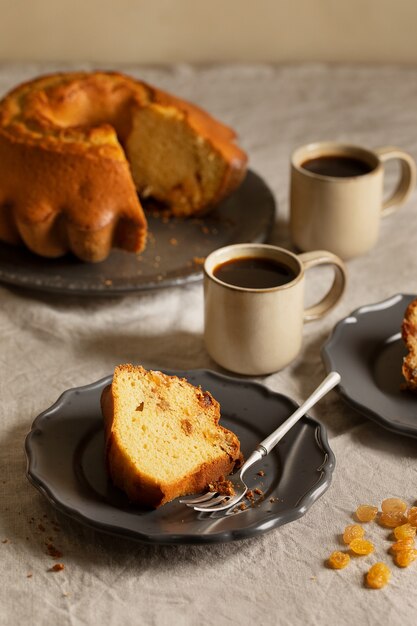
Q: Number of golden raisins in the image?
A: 11